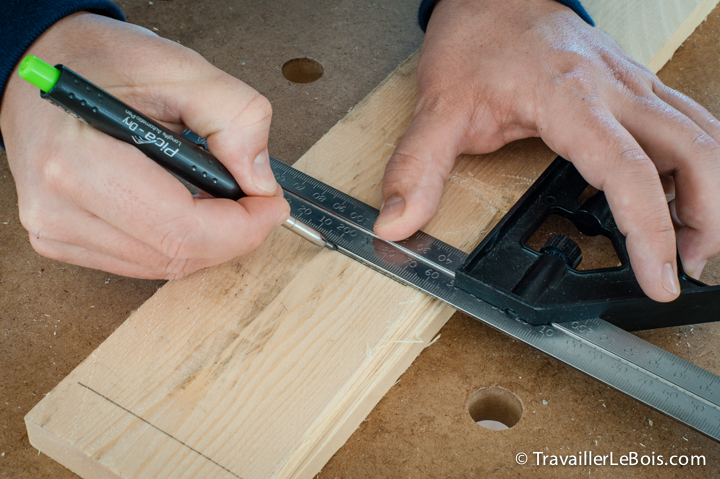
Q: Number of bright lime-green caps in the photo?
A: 1